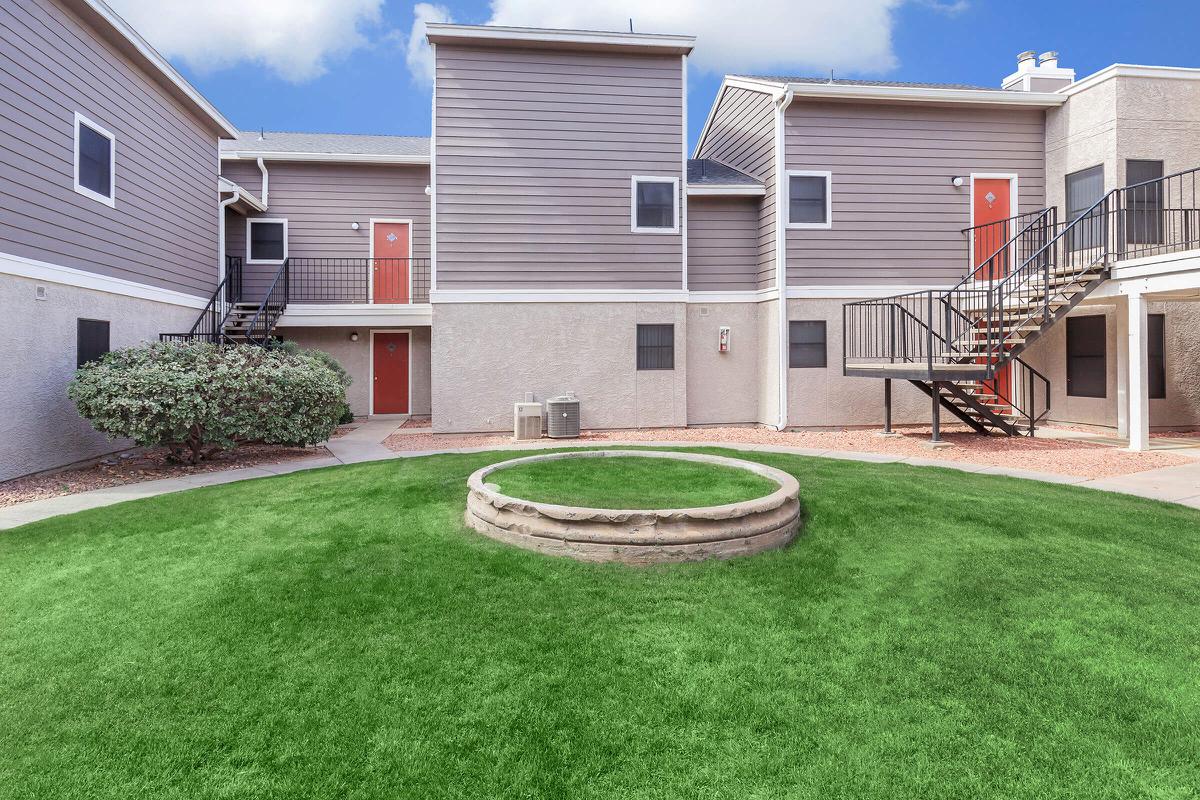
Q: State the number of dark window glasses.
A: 11